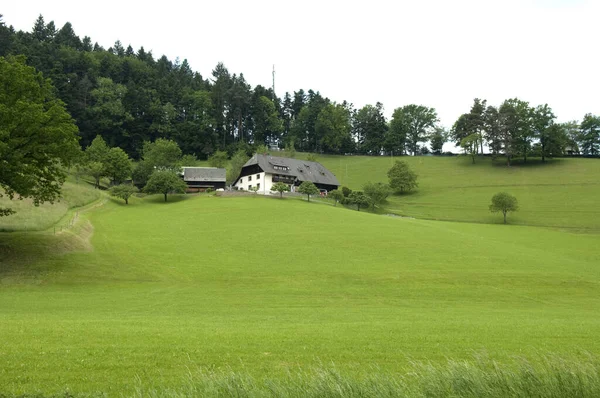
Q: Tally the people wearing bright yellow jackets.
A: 0